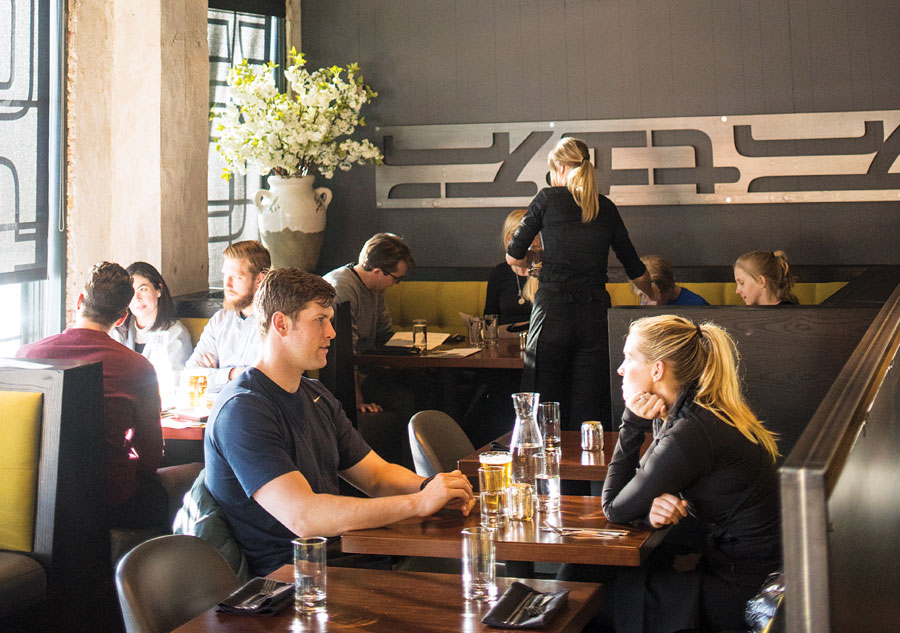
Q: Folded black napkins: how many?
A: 2